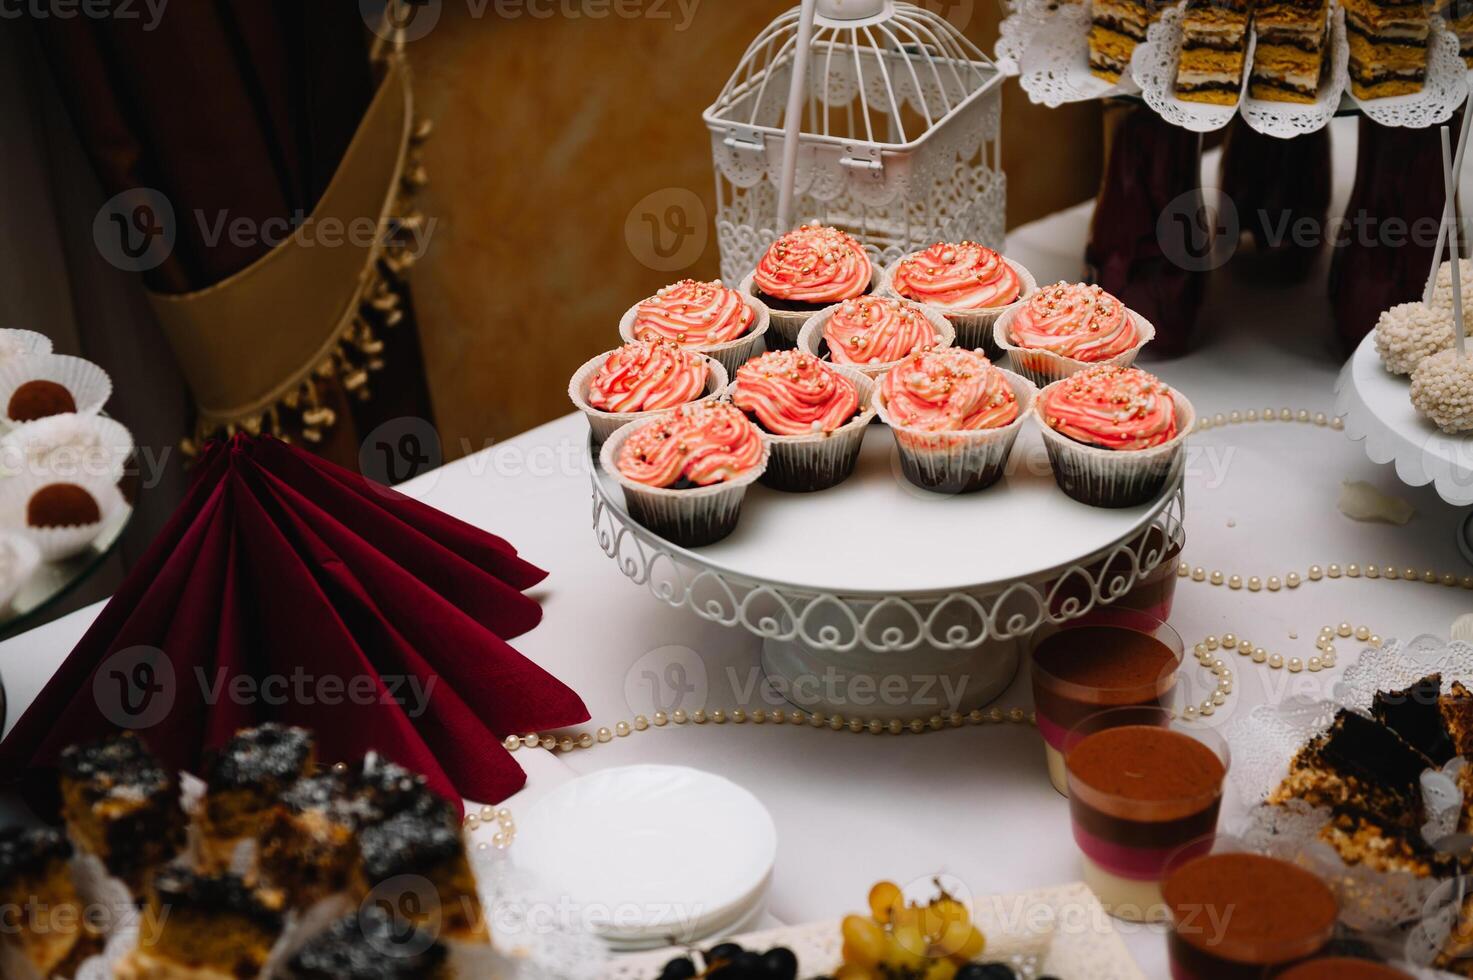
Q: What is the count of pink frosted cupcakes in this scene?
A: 10